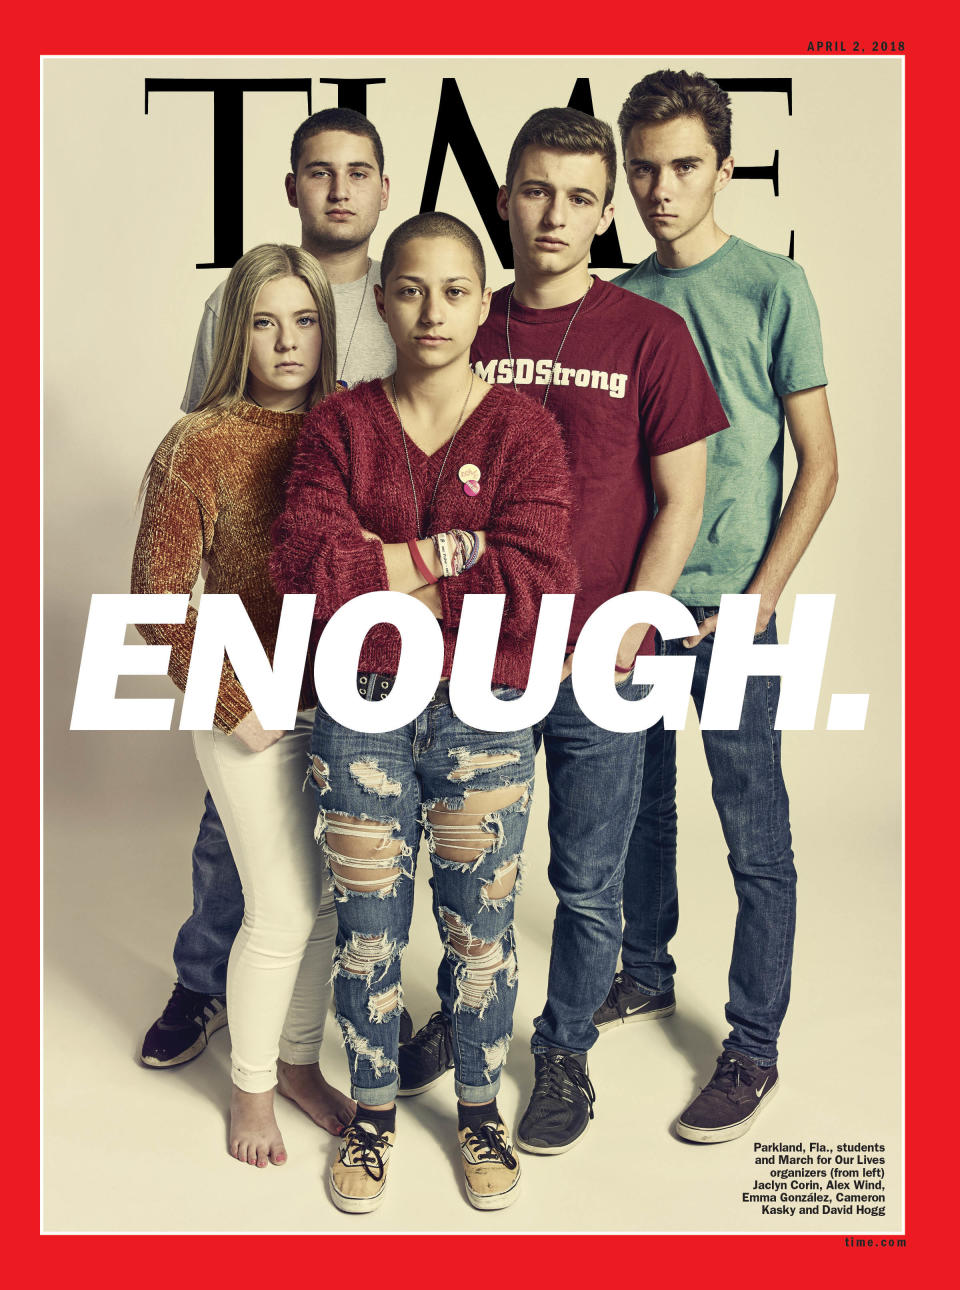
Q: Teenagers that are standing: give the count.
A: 5